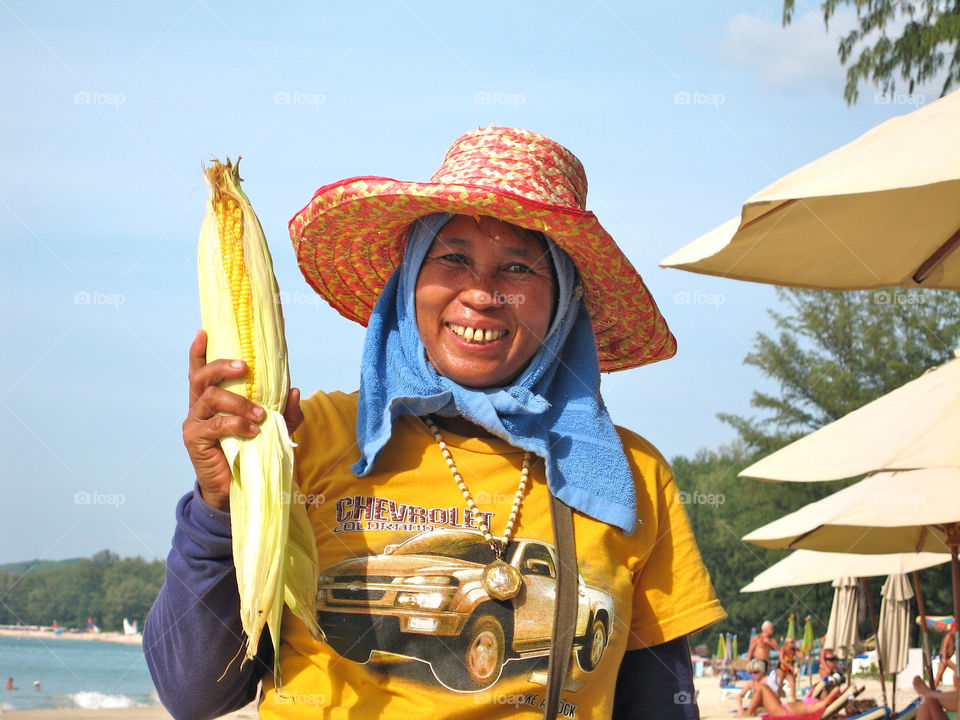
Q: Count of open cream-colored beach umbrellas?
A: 4